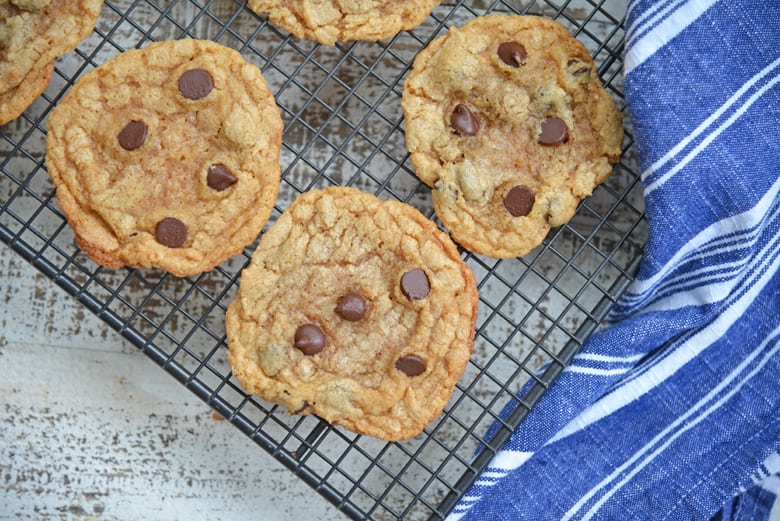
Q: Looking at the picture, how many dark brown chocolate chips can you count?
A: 12